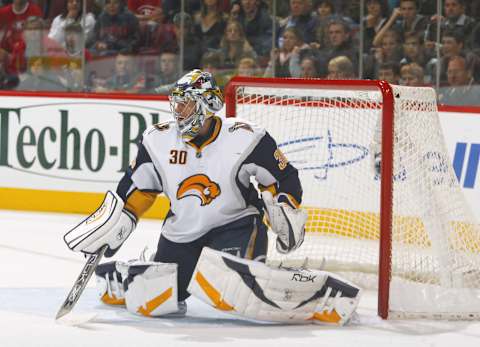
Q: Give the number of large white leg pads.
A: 2